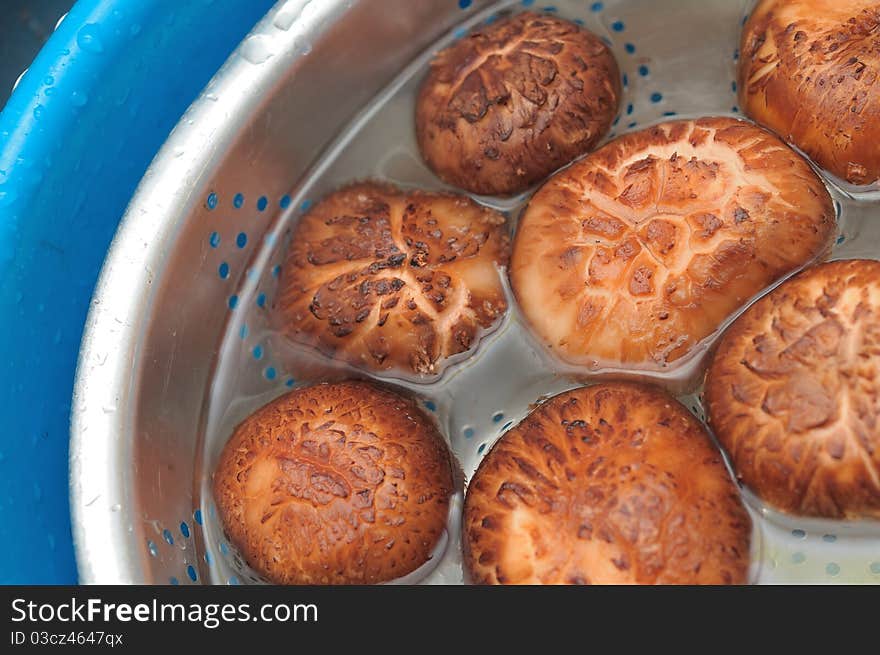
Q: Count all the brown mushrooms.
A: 7